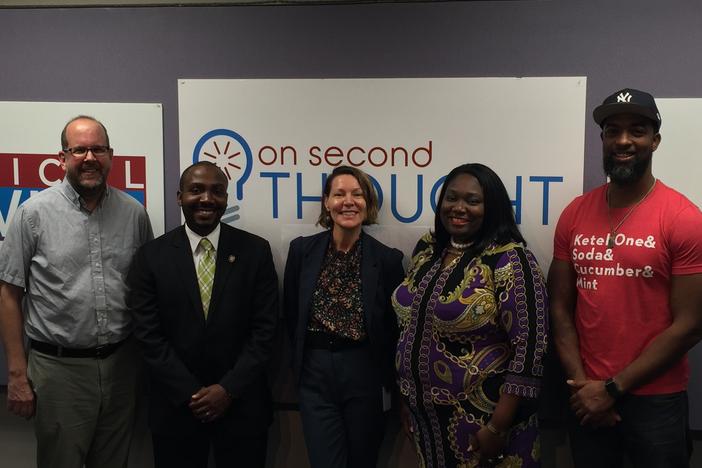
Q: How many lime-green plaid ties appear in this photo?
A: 1